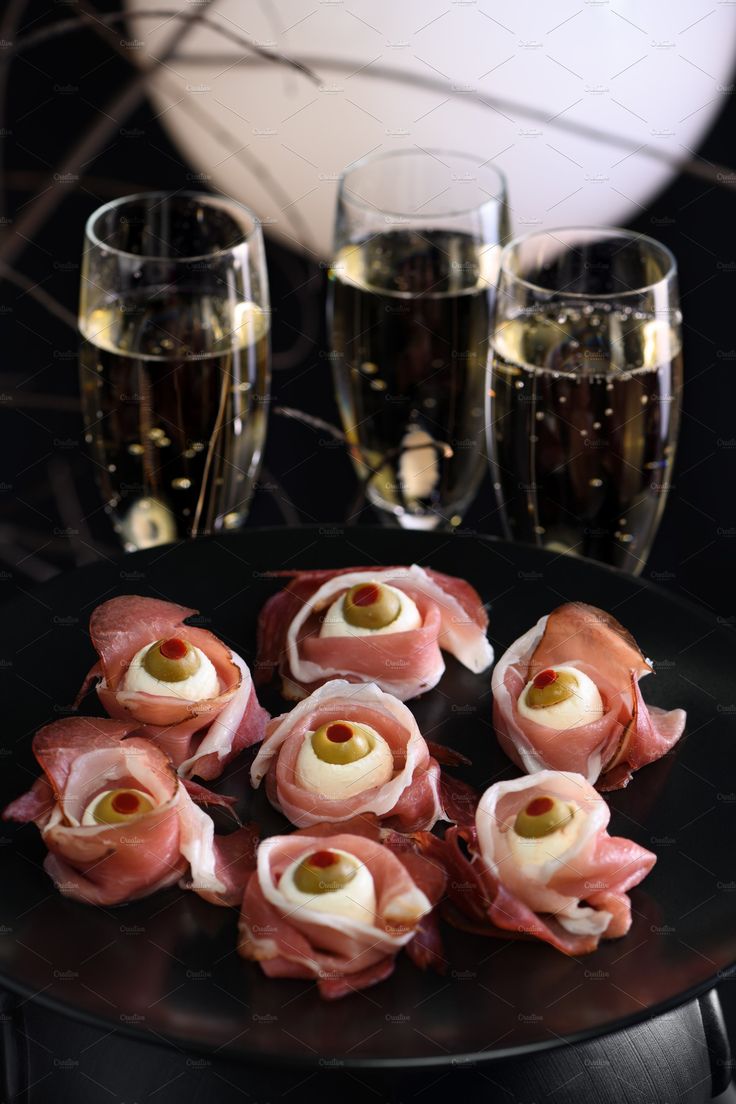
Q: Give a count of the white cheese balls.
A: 7